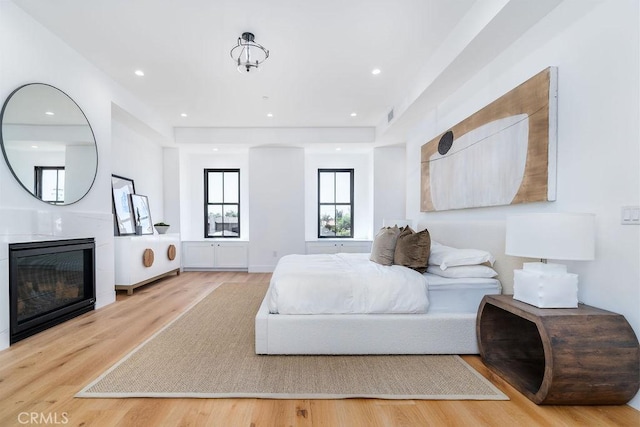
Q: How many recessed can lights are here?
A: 7